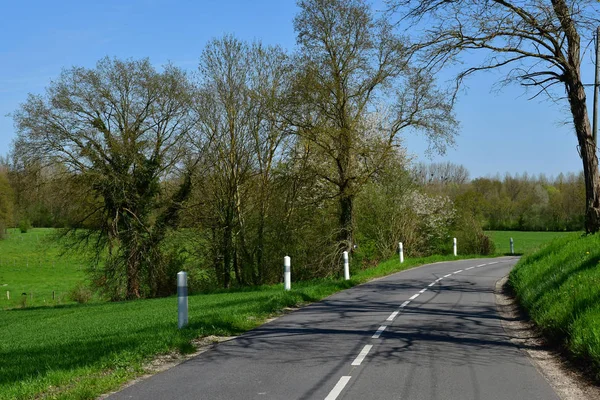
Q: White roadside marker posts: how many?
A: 6